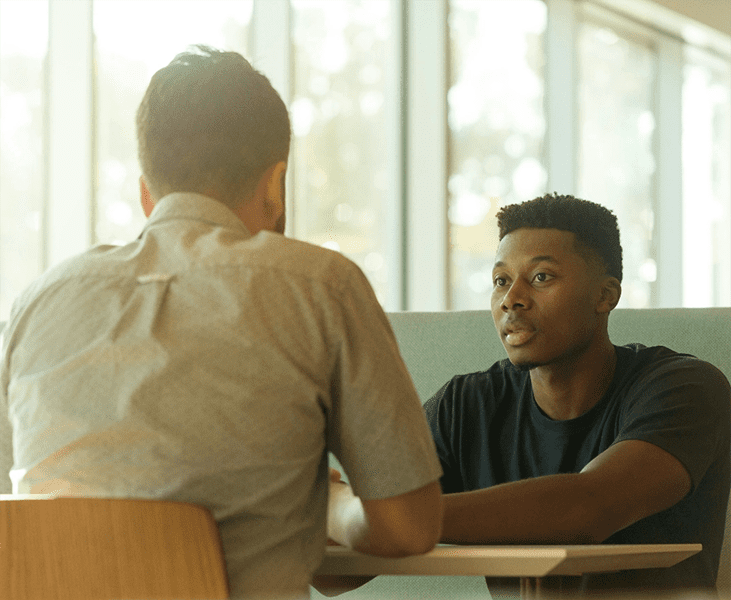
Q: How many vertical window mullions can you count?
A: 5